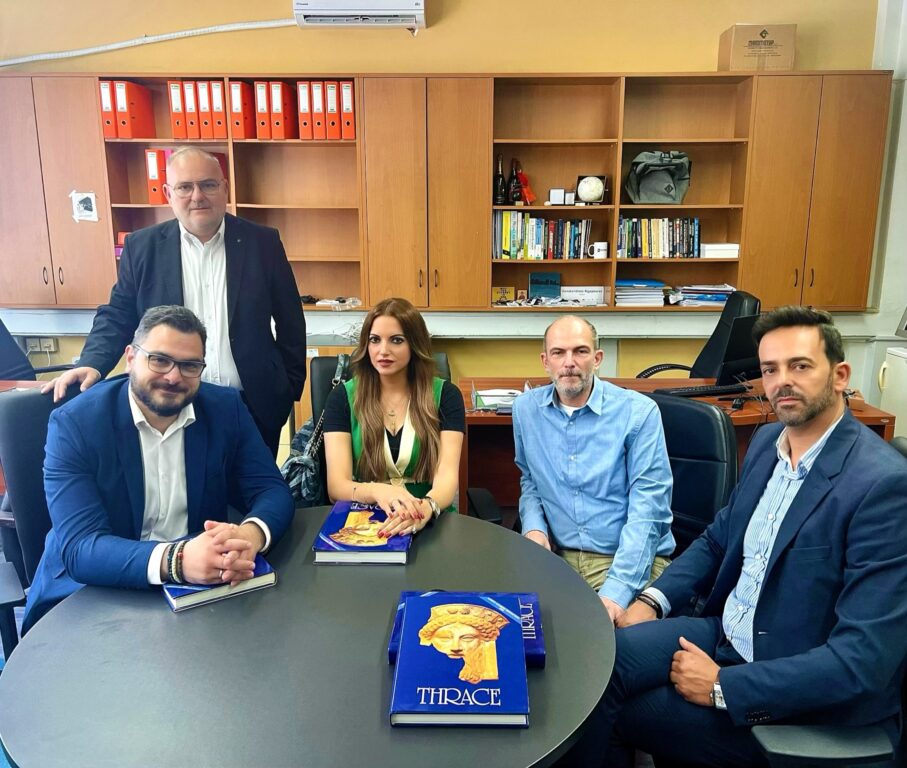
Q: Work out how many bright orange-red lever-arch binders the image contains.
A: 14